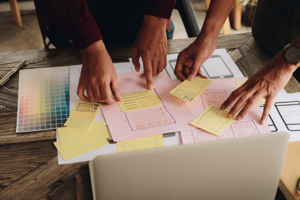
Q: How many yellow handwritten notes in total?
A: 4